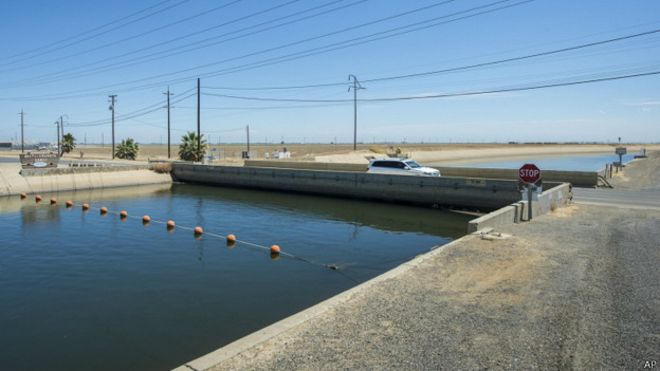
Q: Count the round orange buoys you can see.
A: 12